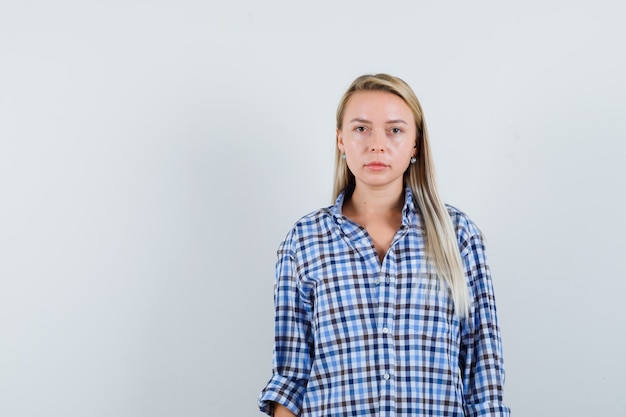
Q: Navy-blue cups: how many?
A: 0